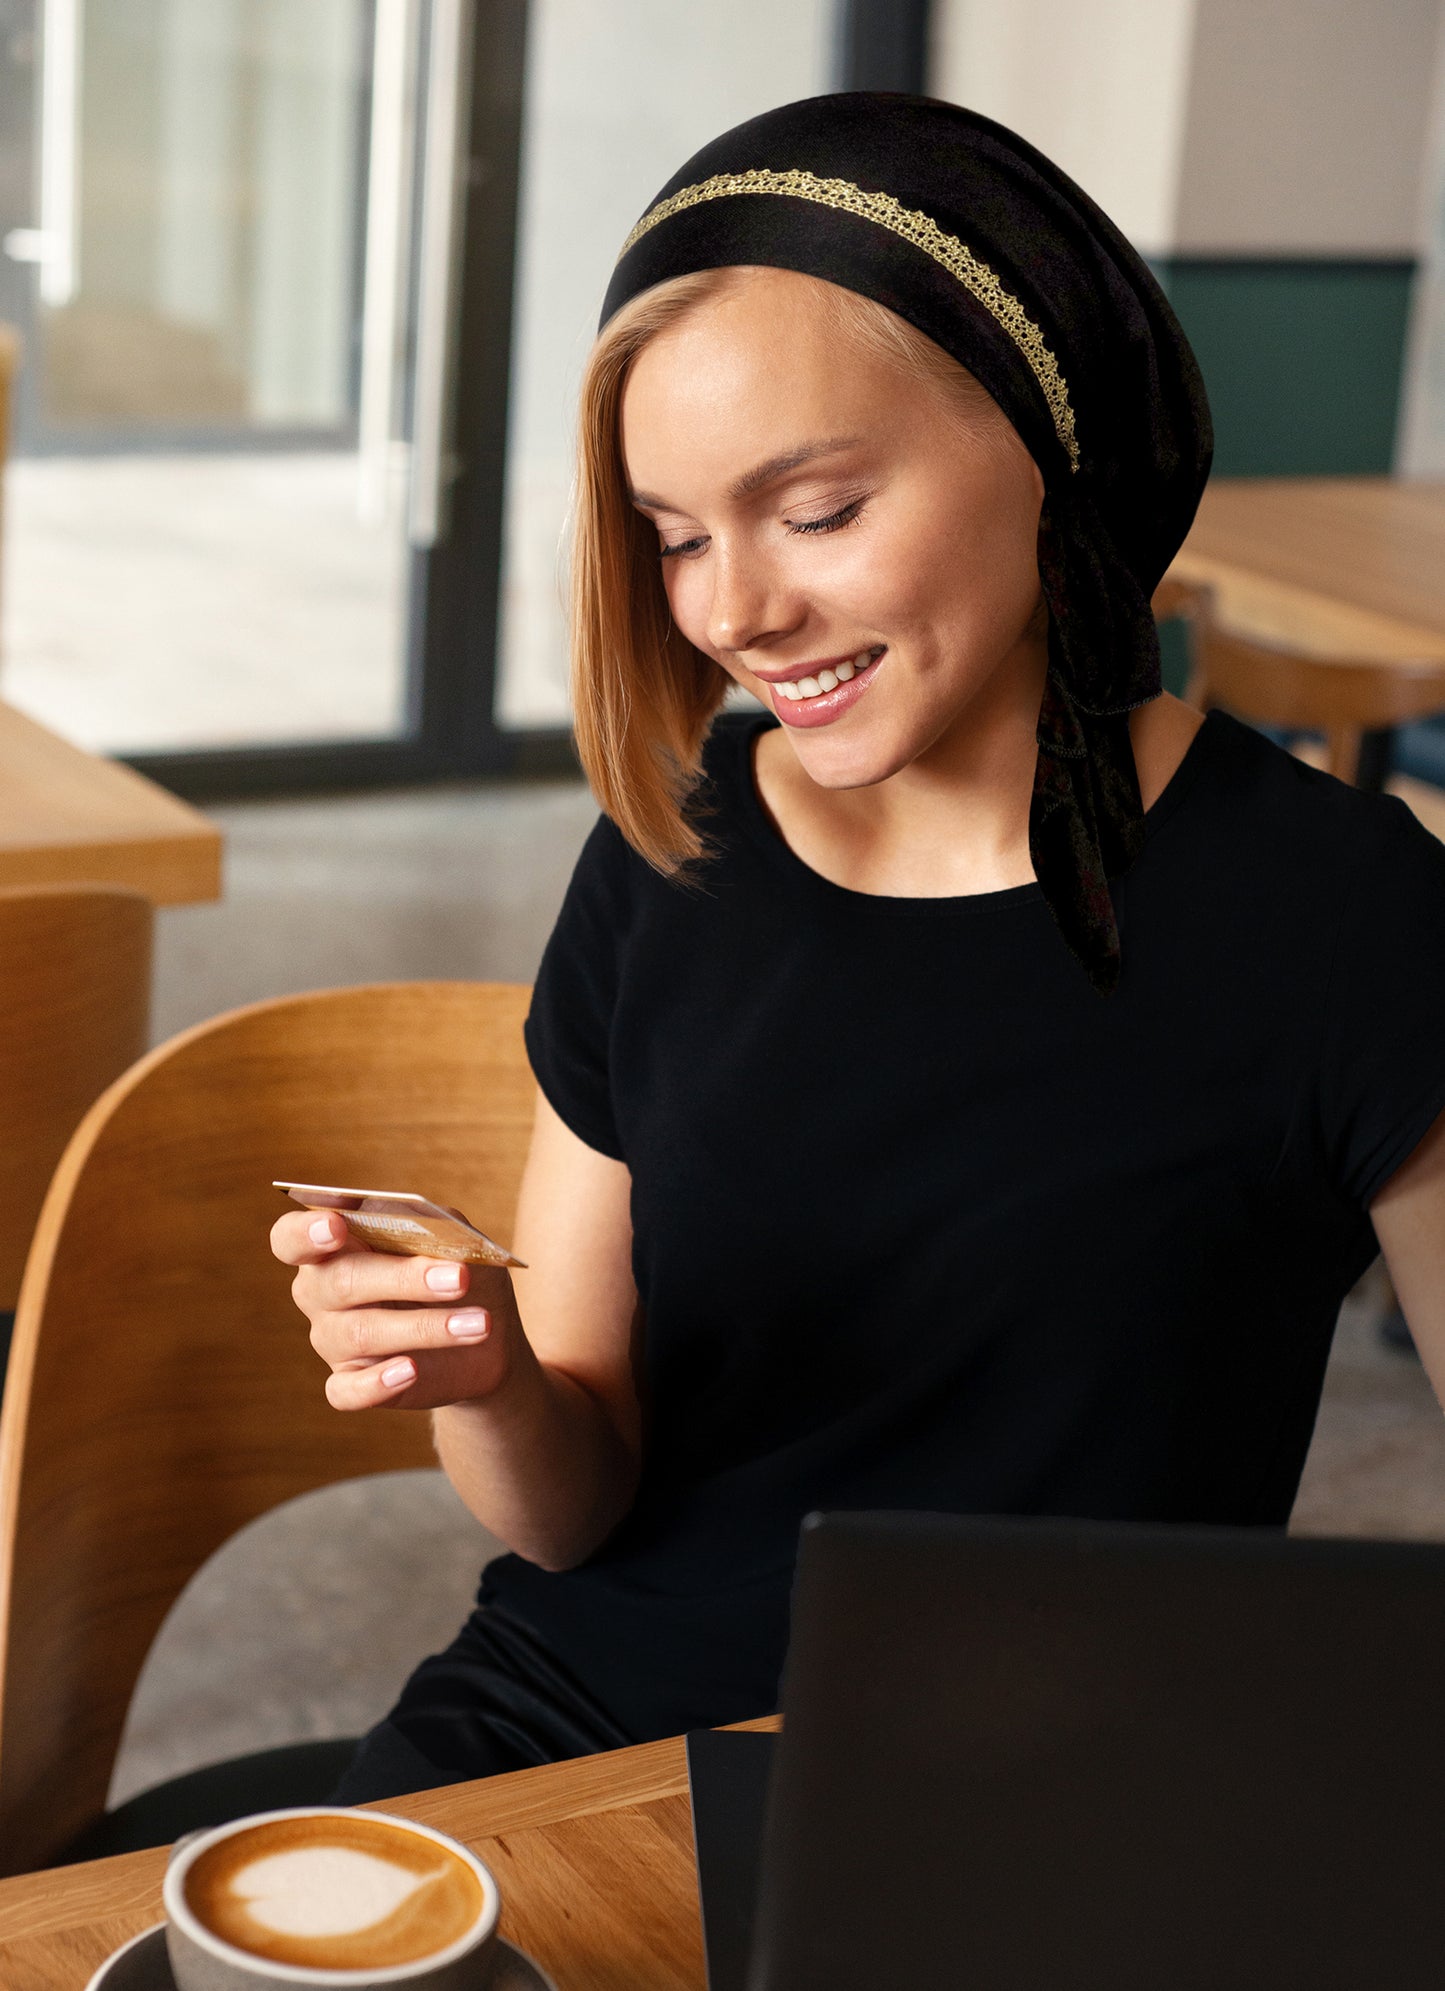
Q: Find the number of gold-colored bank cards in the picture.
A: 1